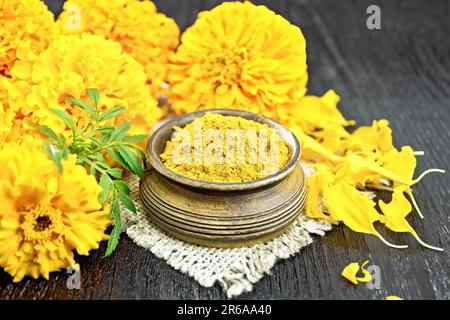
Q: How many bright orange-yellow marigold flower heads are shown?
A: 5